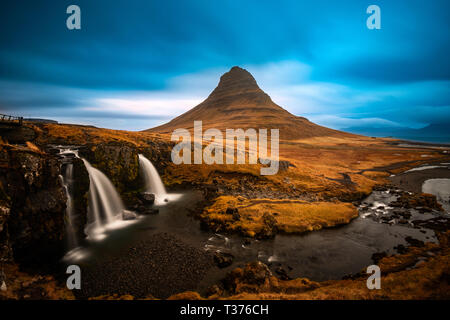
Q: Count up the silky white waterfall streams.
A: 3